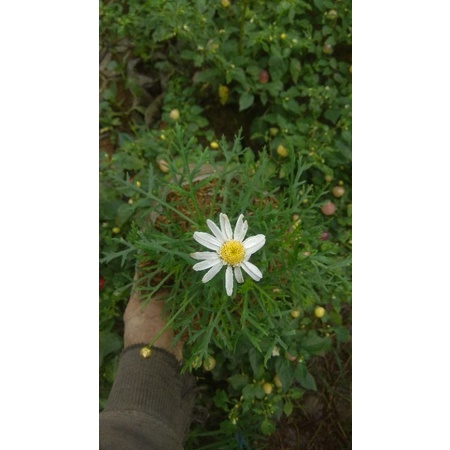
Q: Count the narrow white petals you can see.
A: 11